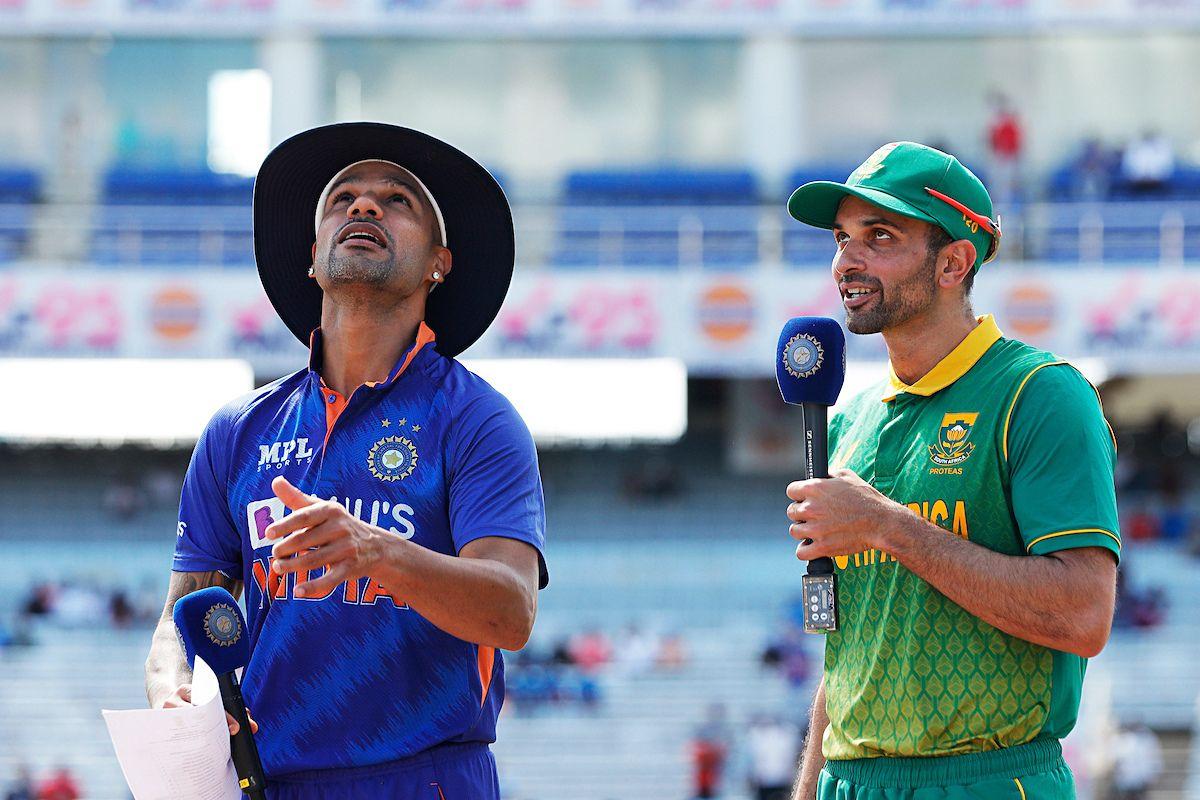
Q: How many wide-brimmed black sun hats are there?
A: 1